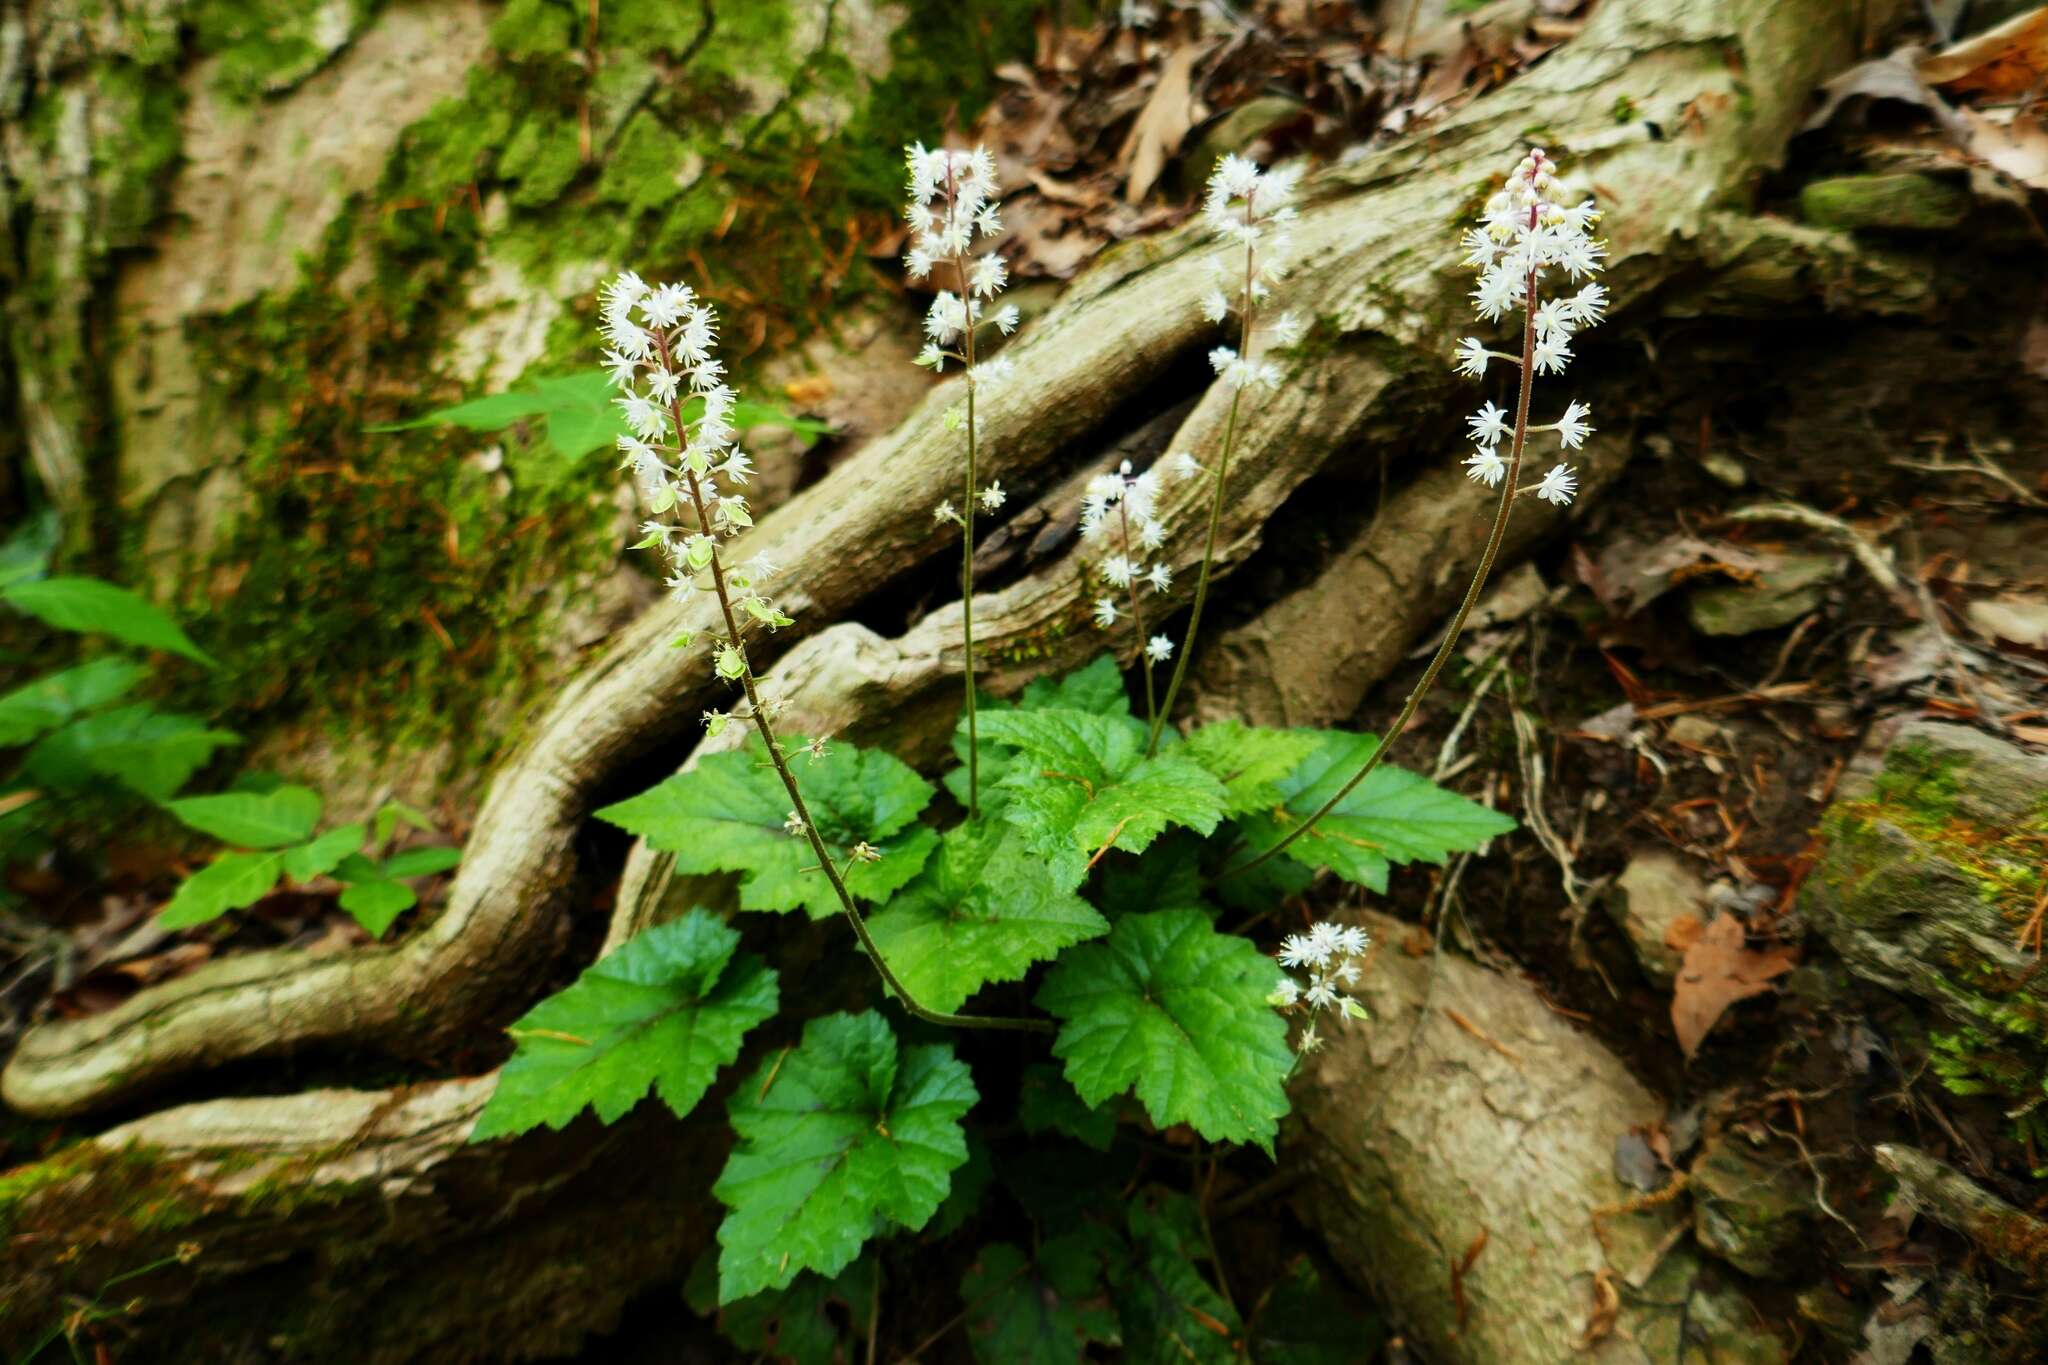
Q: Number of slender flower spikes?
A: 6